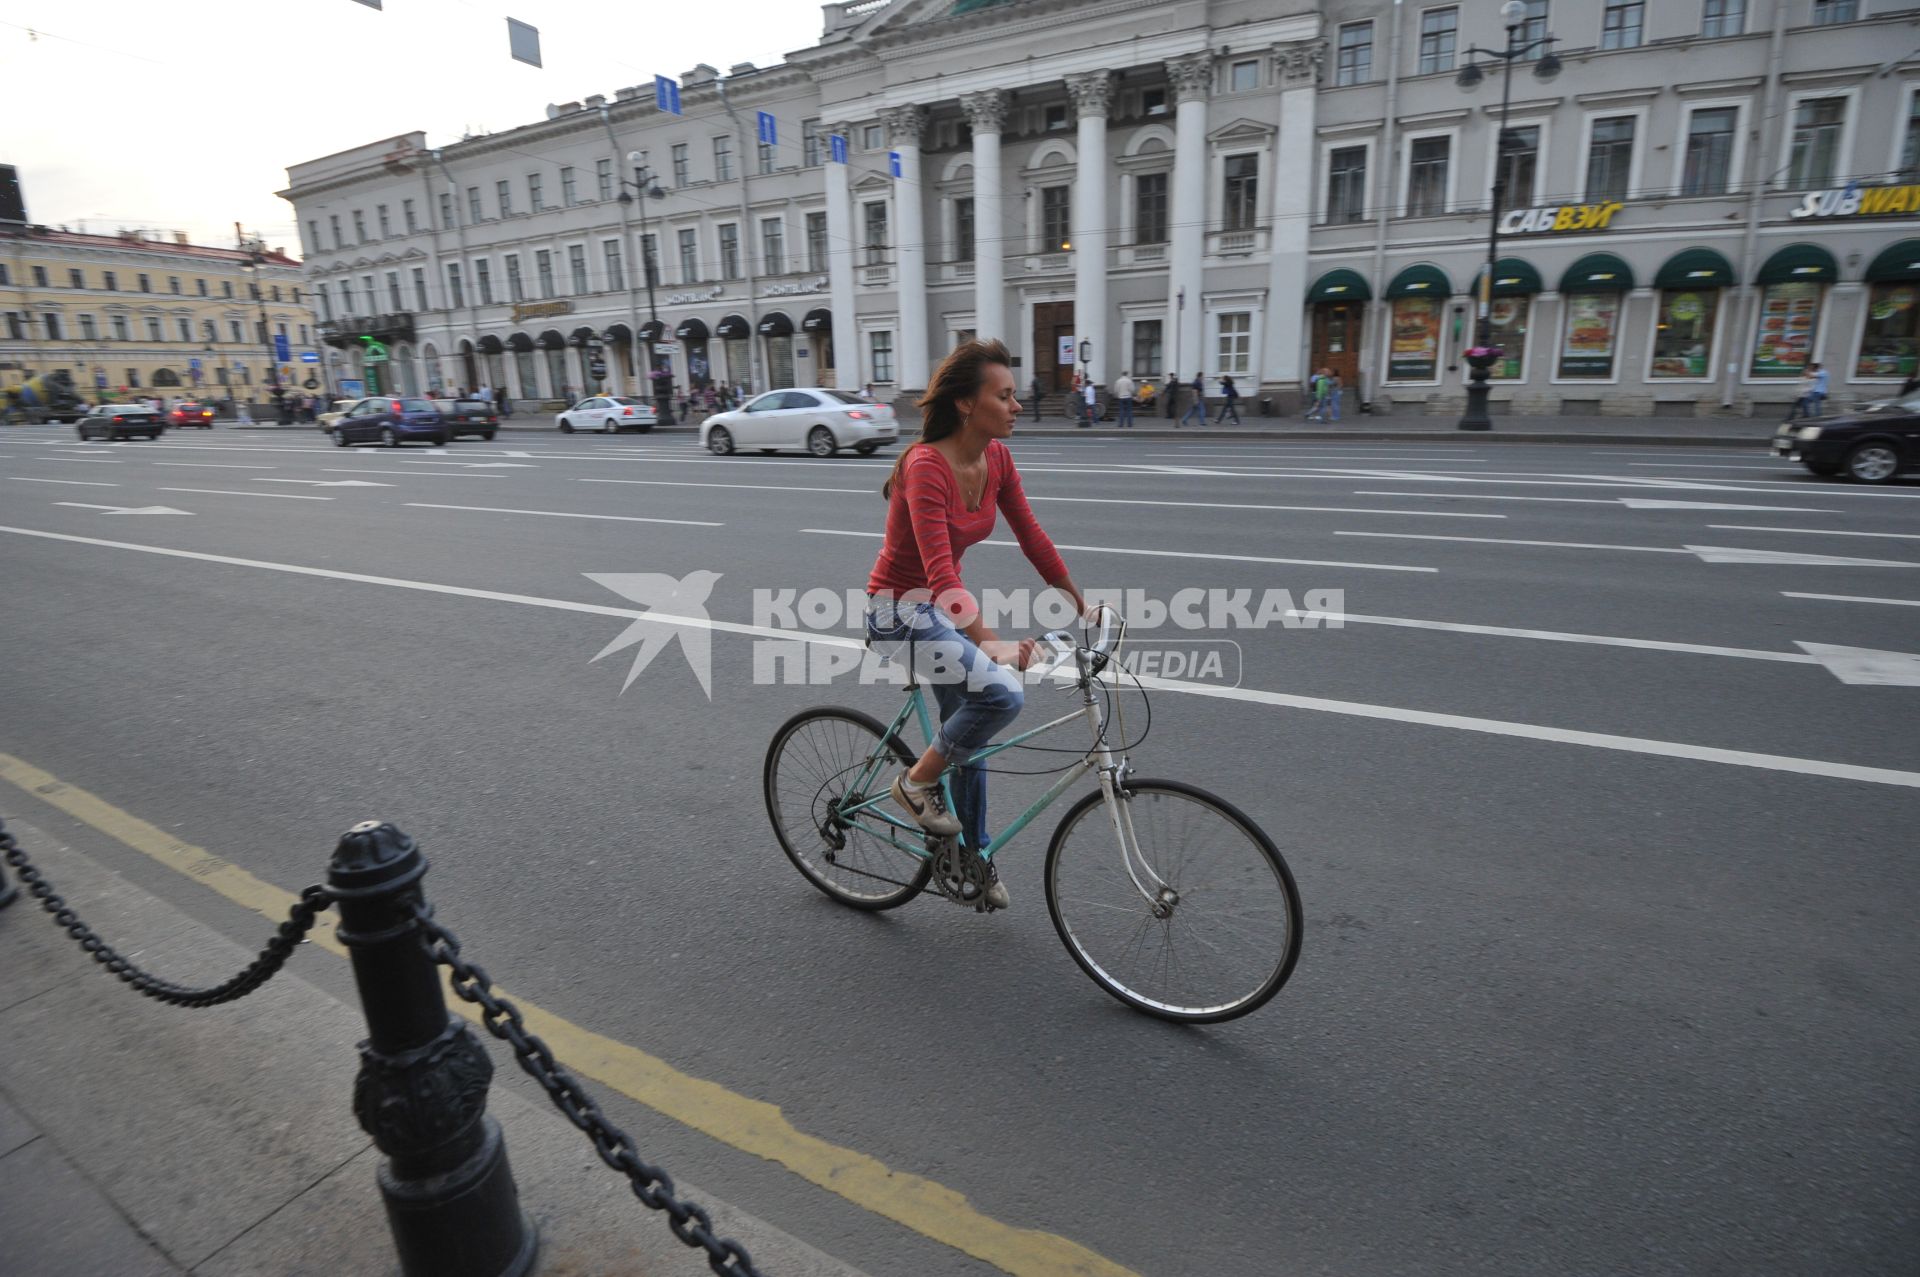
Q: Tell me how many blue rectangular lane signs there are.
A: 4